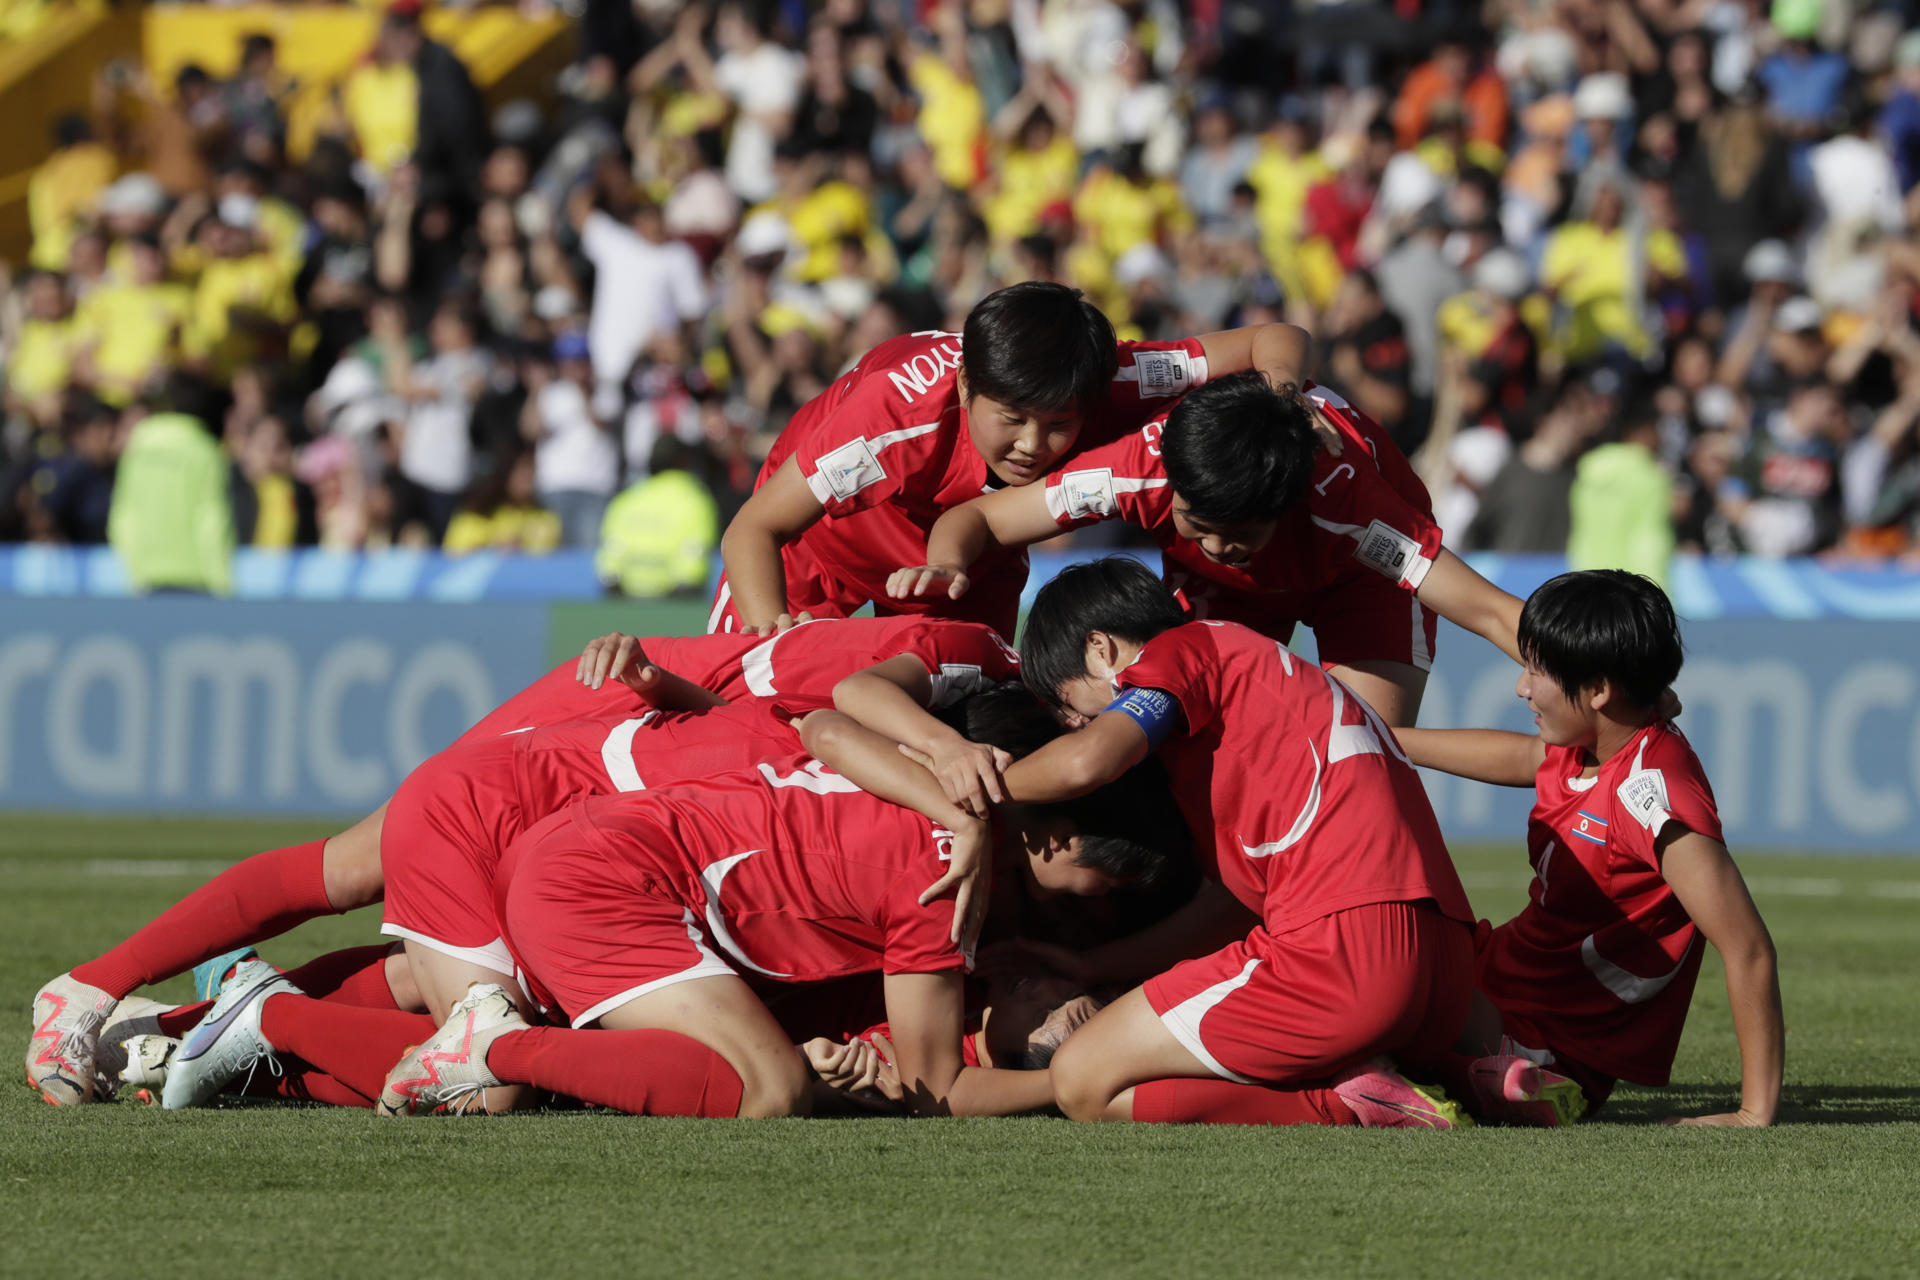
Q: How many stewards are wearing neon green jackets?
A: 3